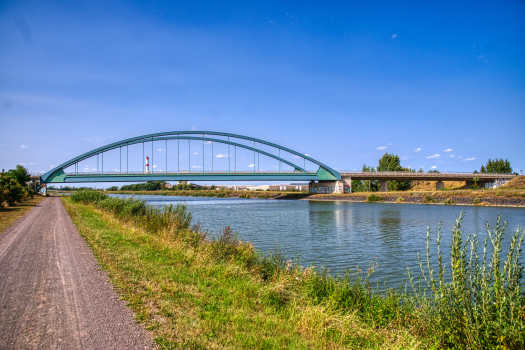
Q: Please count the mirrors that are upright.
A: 0